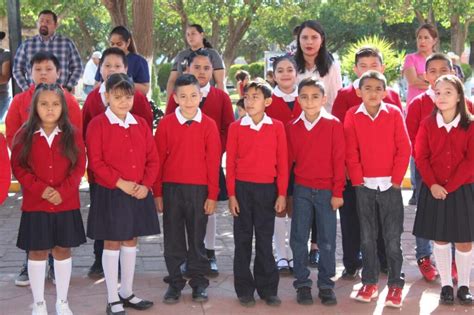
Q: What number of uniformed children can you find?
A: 13